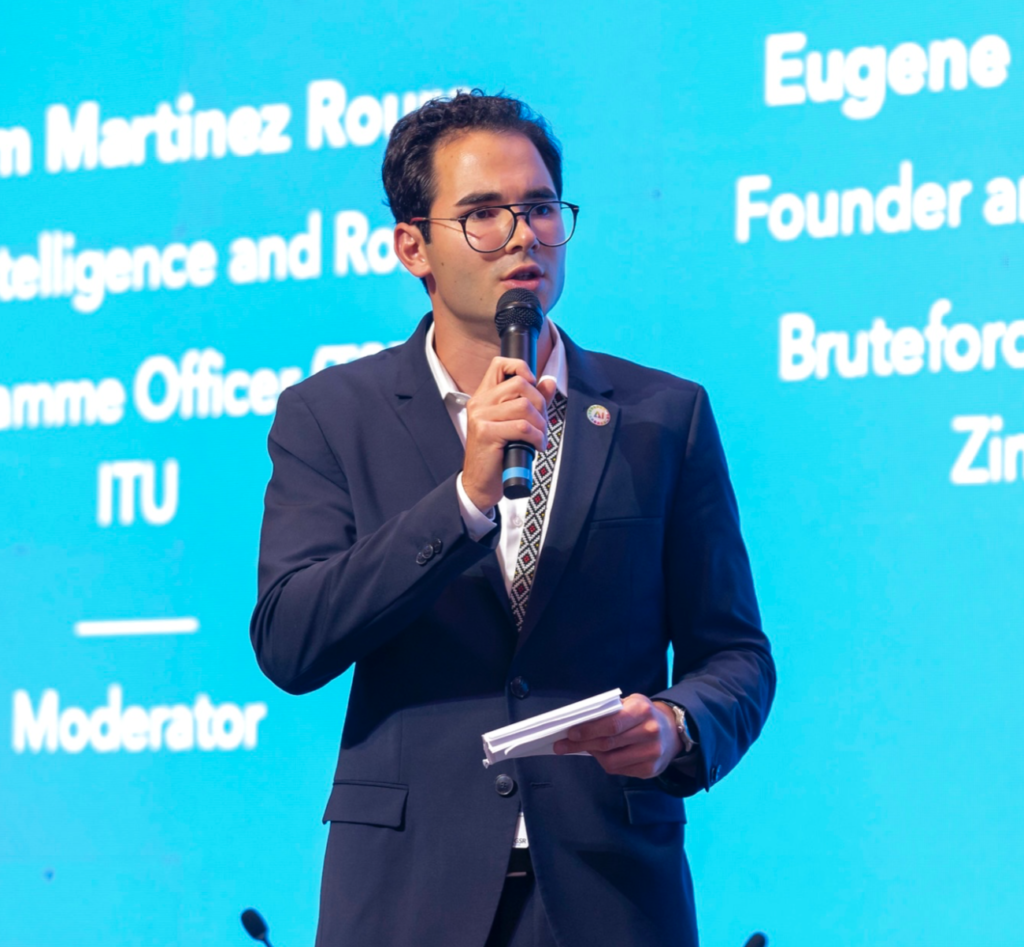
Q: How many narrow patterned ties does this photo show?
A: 1